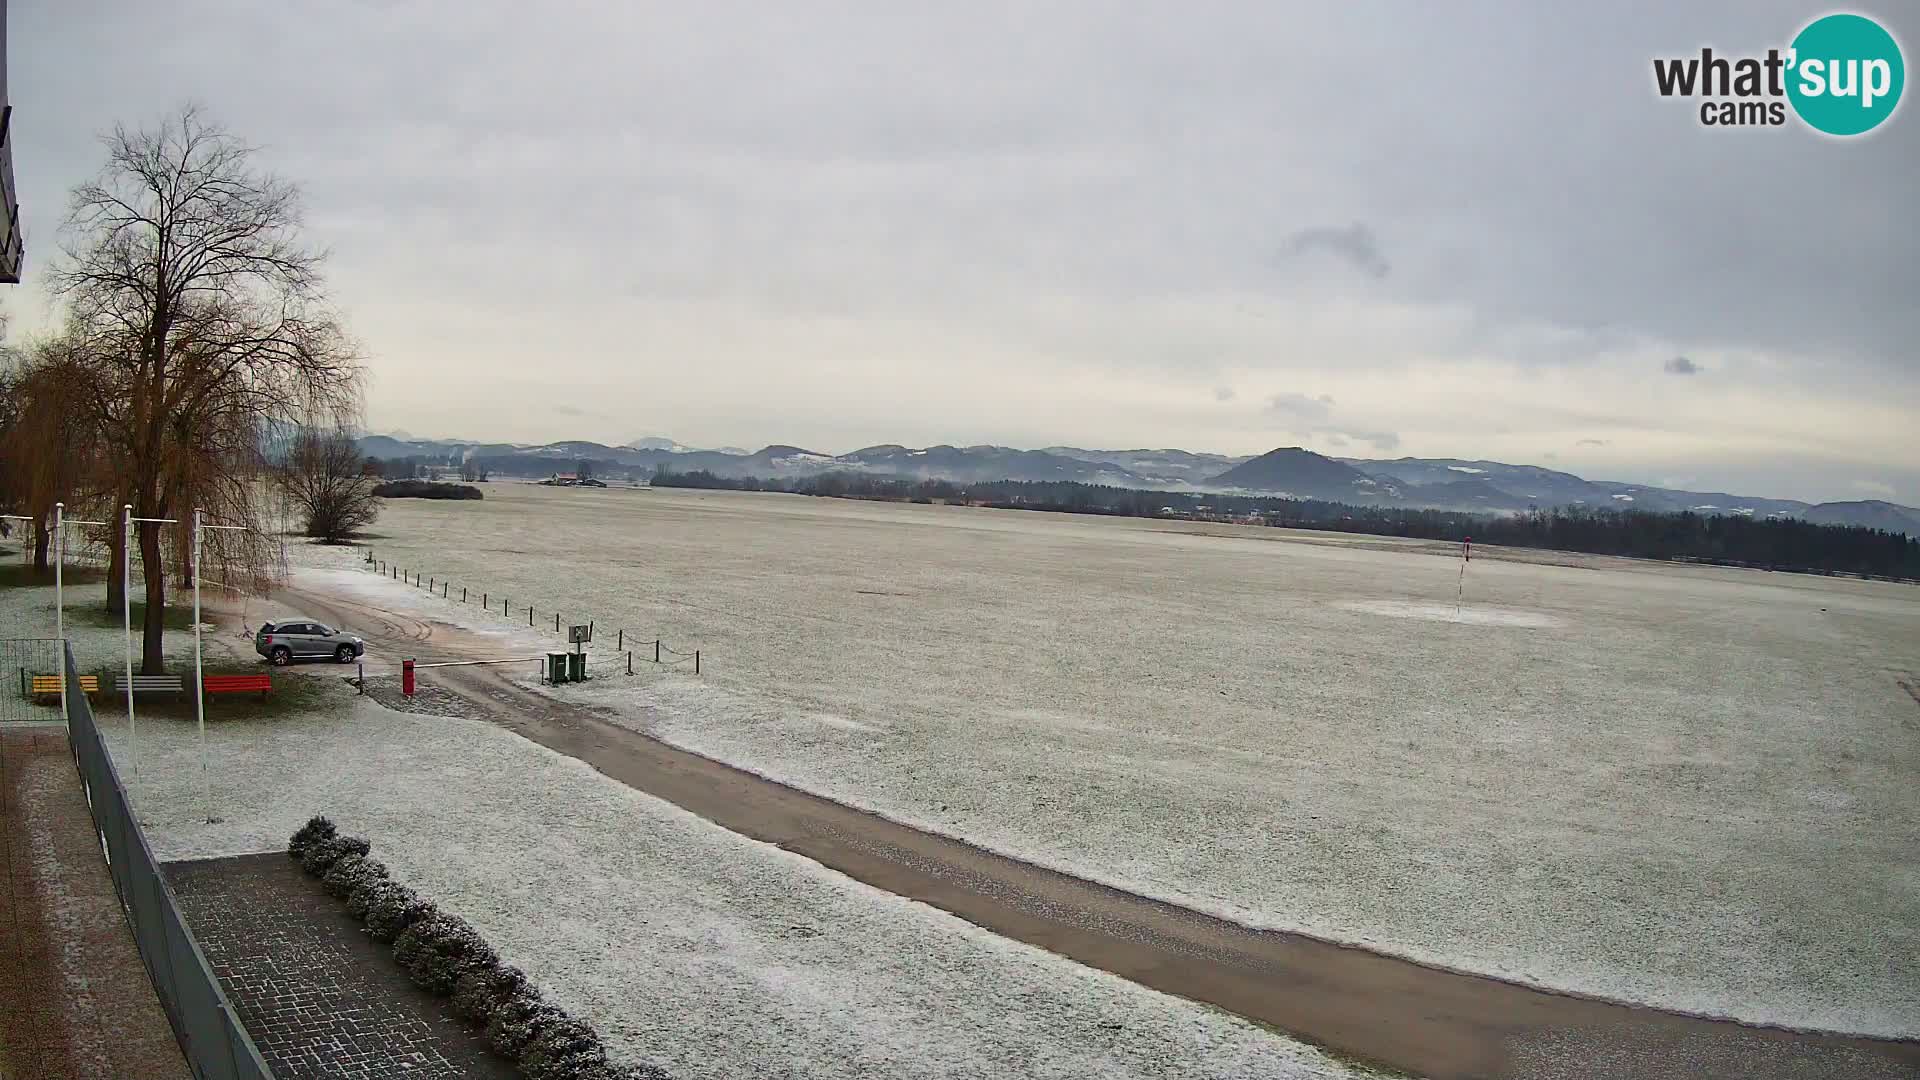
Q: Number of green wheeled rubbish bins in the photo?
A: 2